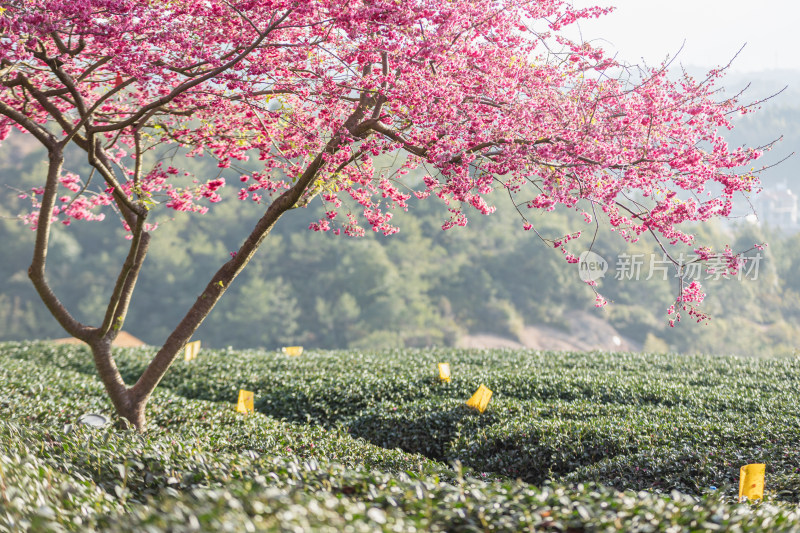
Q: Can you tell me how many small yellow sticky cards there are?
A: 6